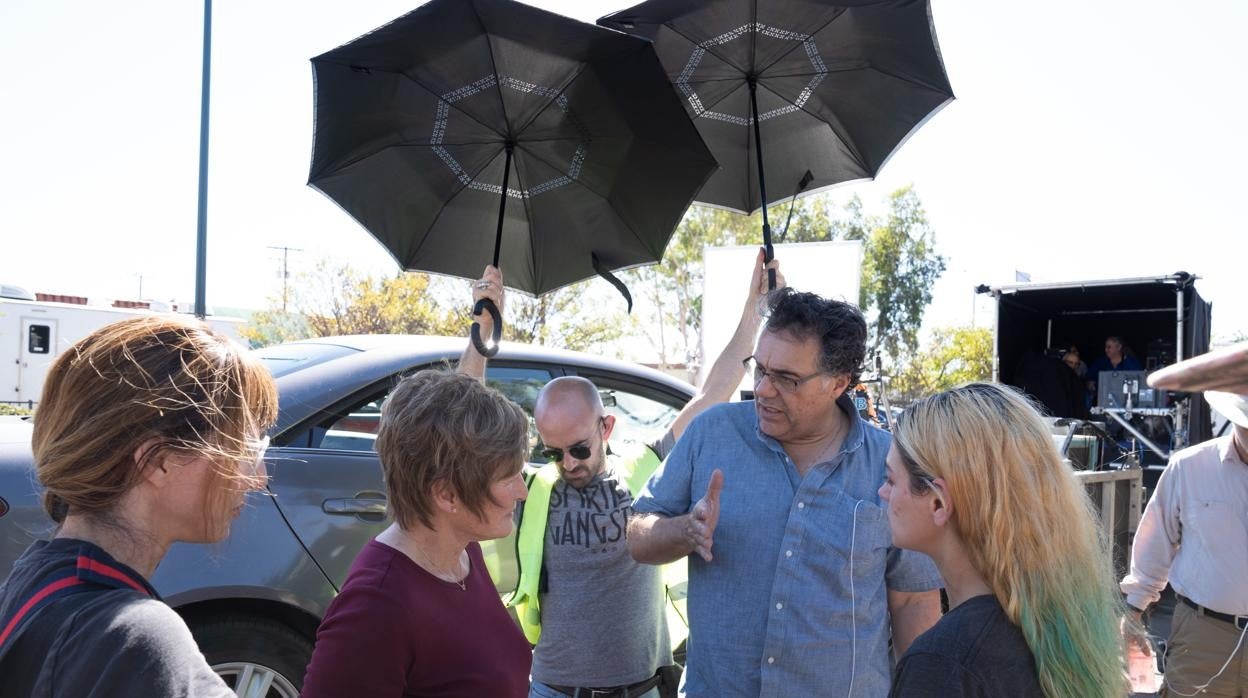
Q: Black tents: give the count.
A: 1